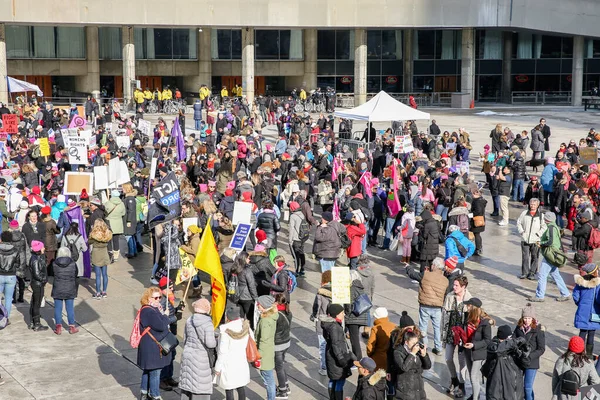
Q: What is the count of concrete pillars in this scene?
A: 11